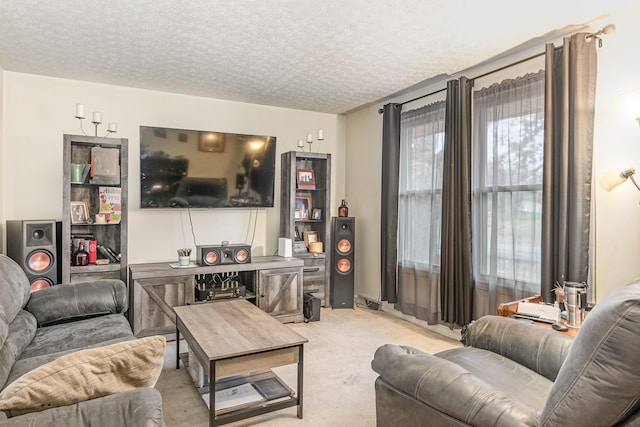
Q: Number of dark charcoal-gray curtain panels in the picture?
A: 3